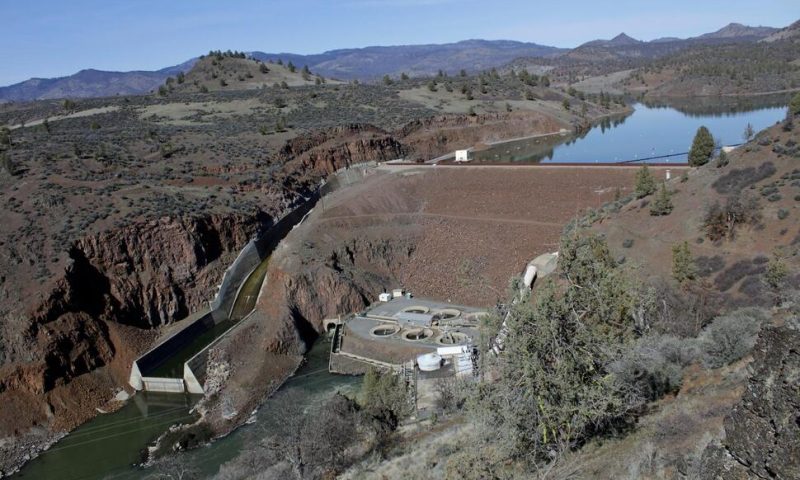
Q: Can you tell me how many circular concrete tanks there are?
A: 6